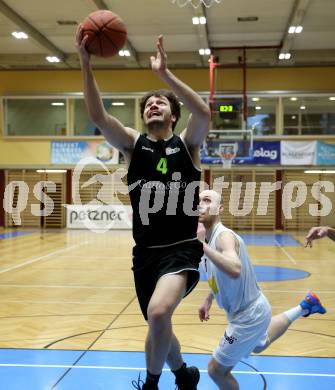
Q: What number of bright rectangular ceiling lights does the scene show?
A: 7